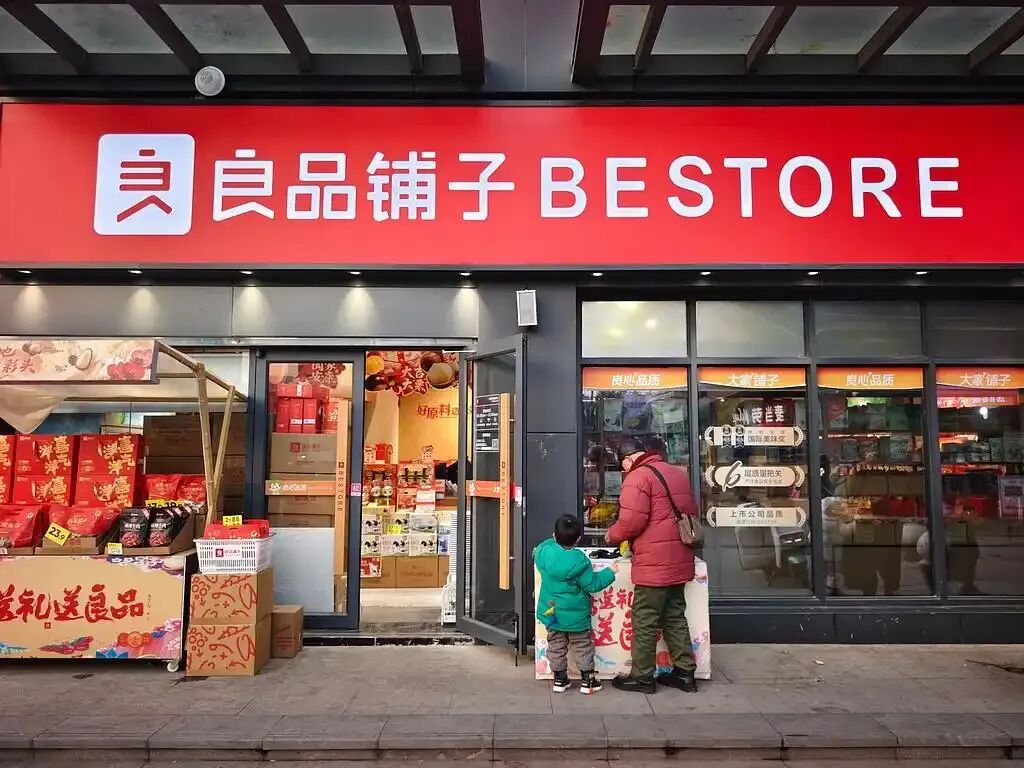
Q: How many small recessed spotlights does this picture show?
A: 9